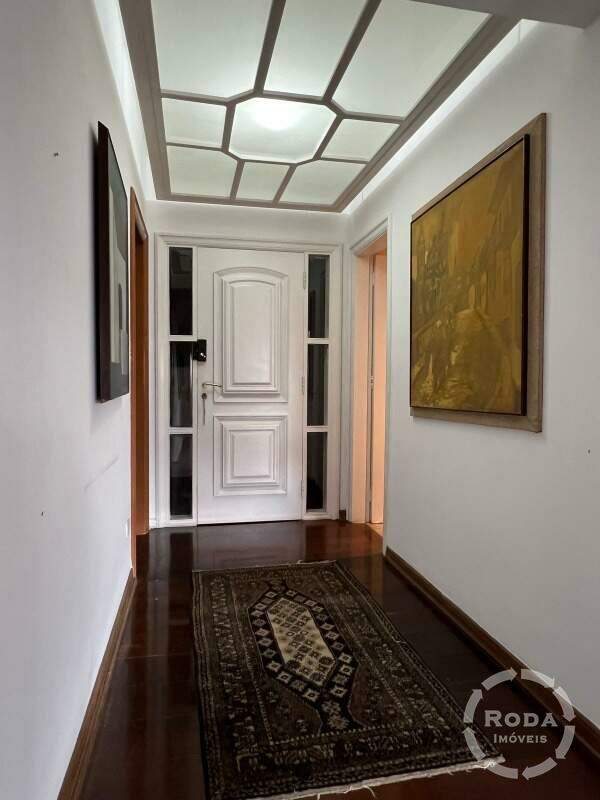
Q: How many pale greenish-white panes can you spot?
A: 9